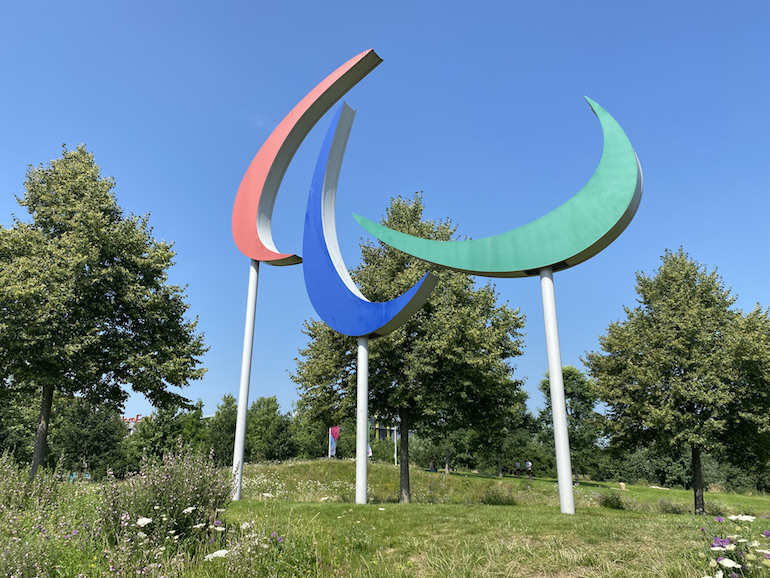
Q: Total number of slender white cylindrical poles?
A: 3